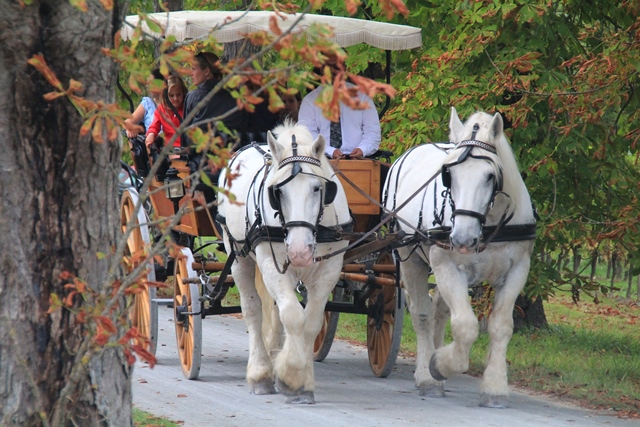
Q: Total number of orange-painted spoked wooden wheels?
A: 4